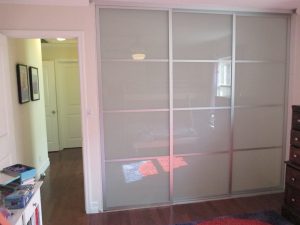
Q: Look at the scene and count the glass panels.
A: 12